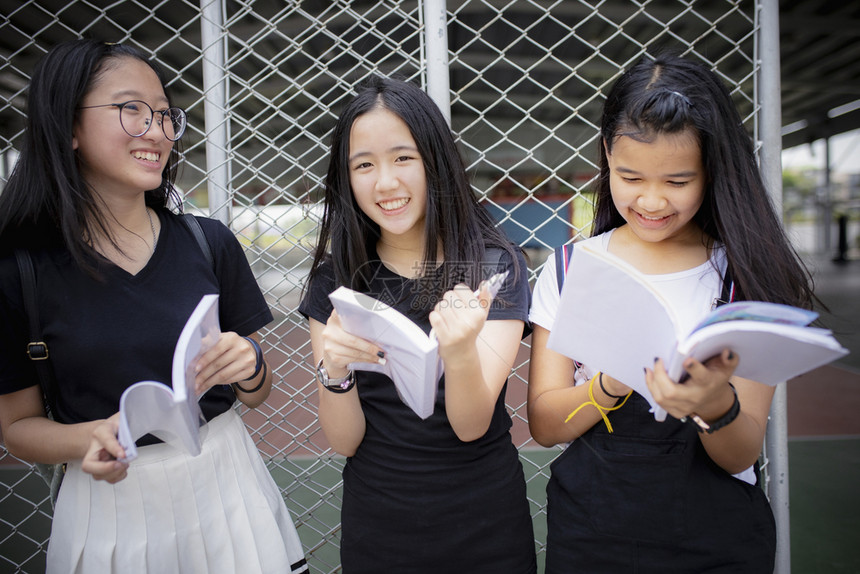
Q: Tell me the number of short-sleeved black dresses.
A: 1